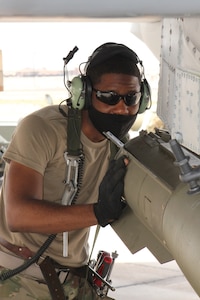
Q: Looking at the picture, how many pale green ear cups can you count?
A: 2